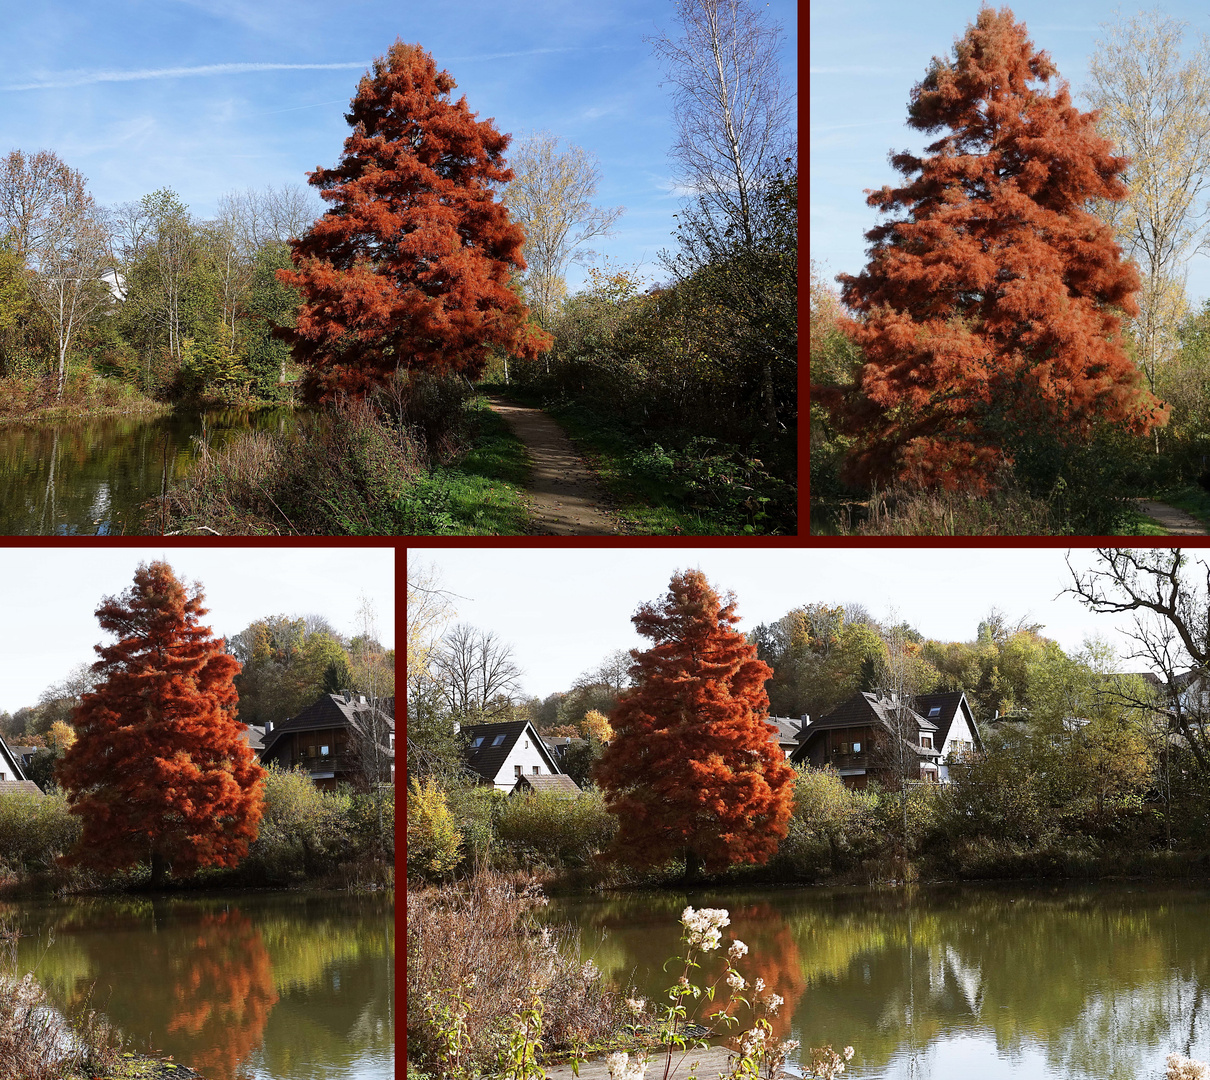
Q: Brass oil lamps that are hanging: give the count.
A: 0